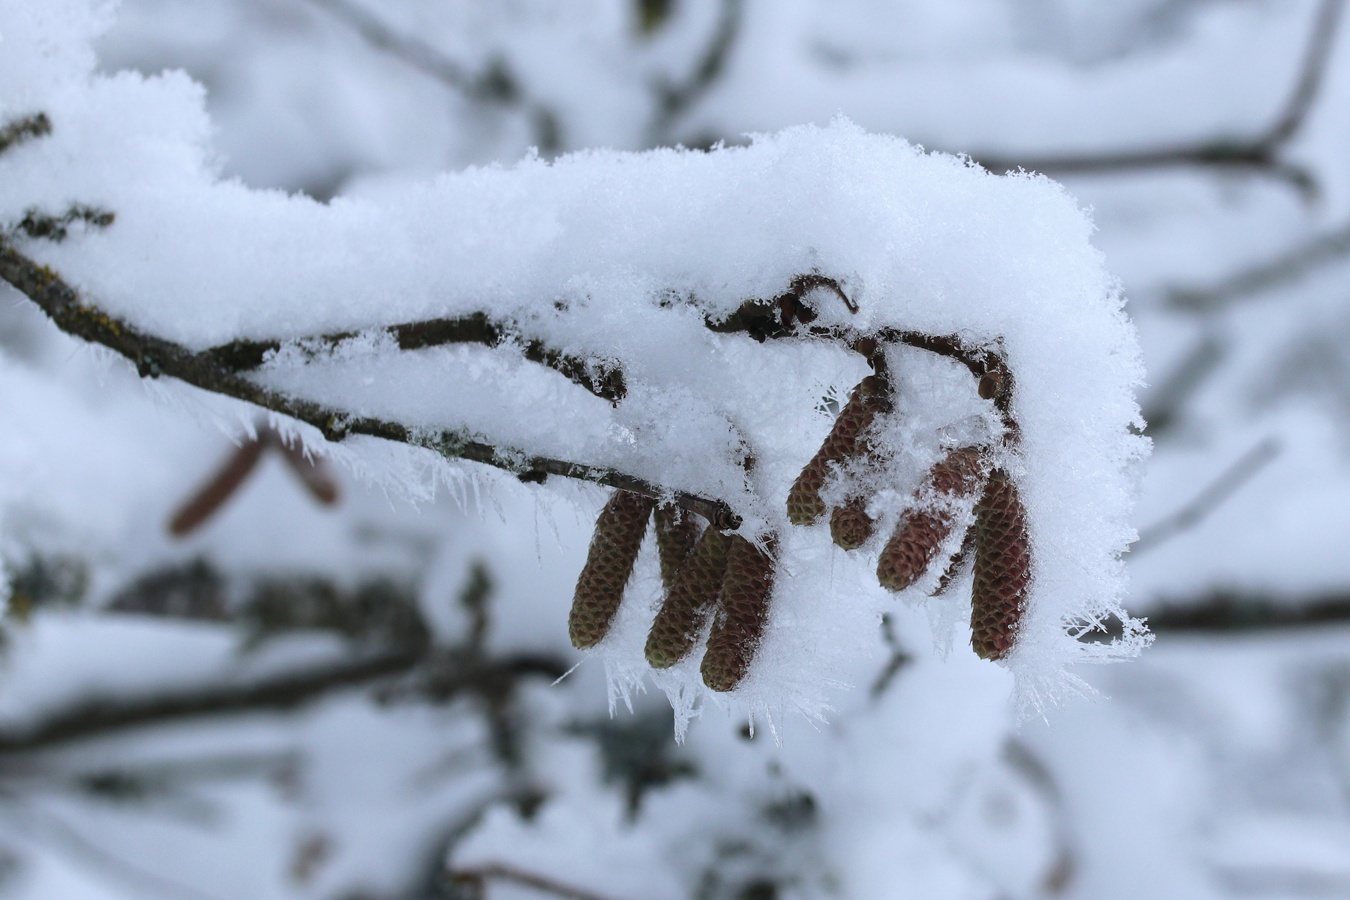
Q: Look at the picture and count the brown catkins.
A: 11